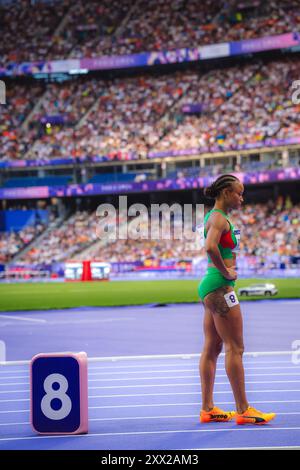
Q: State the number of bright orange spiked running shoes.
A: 2